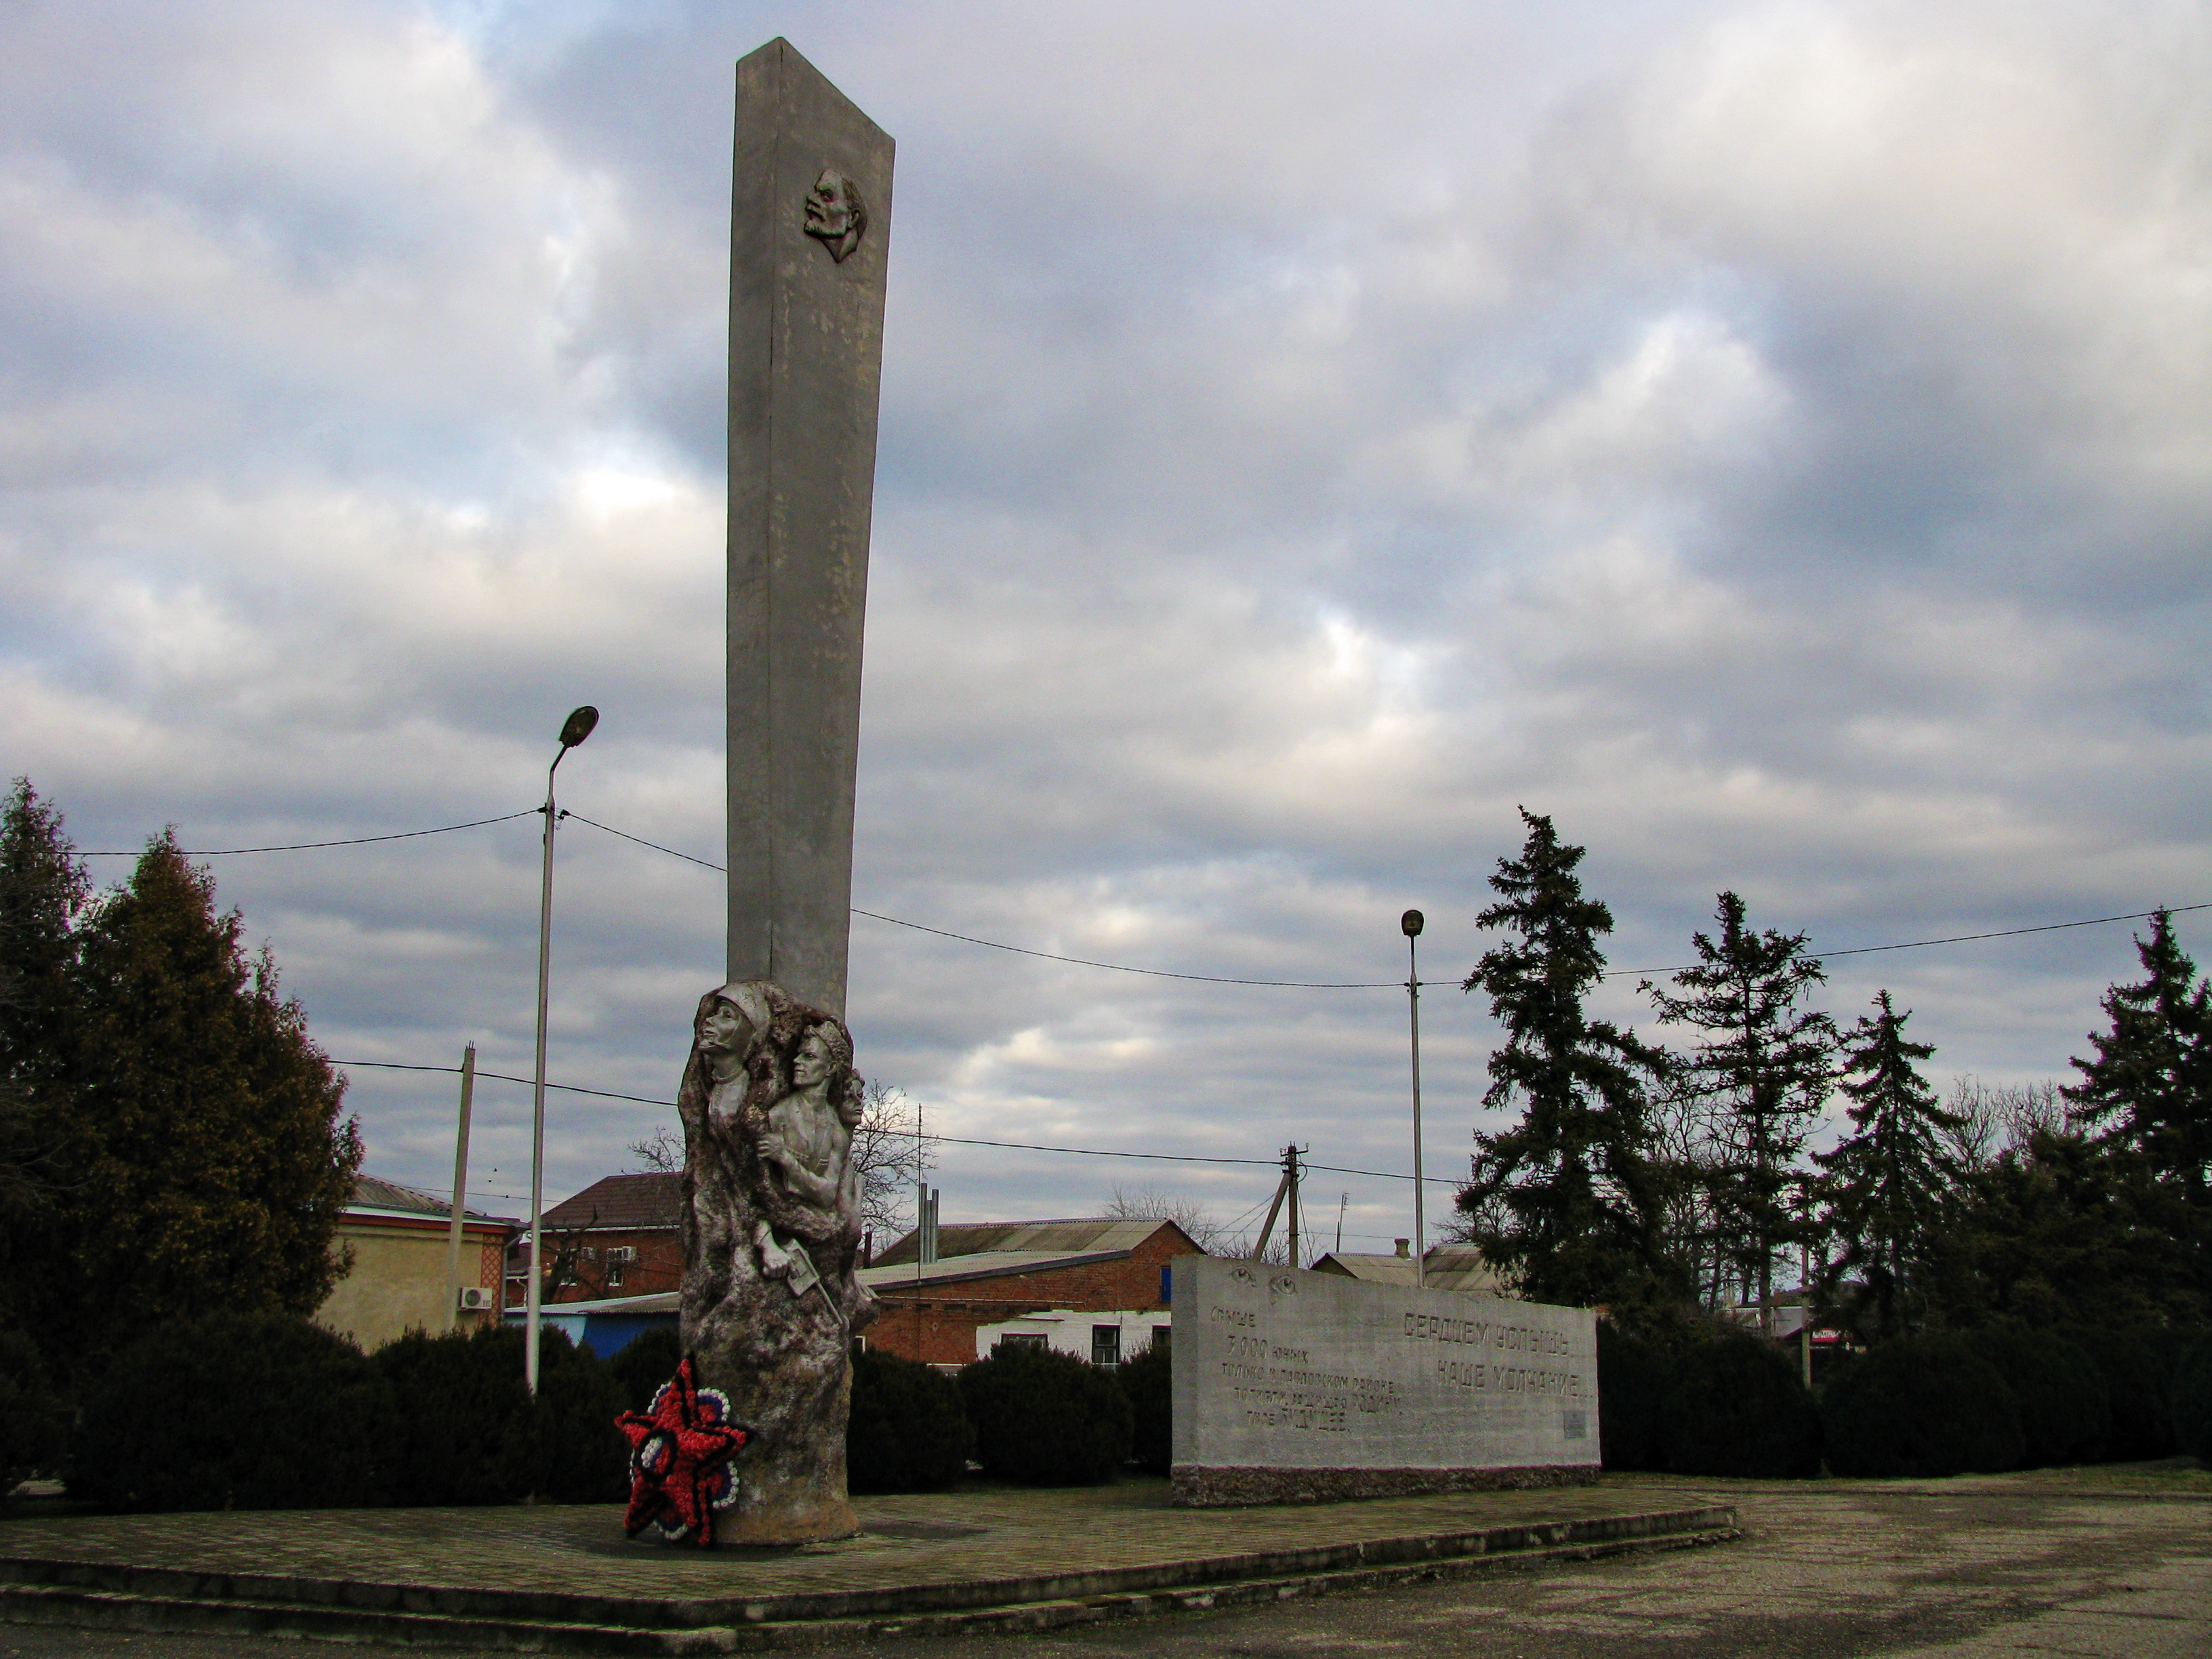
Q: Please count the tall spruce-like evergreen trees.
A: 4